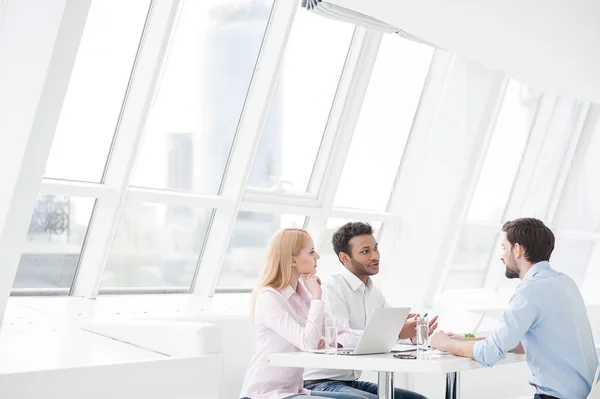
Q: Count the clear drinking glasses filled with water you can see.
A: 2